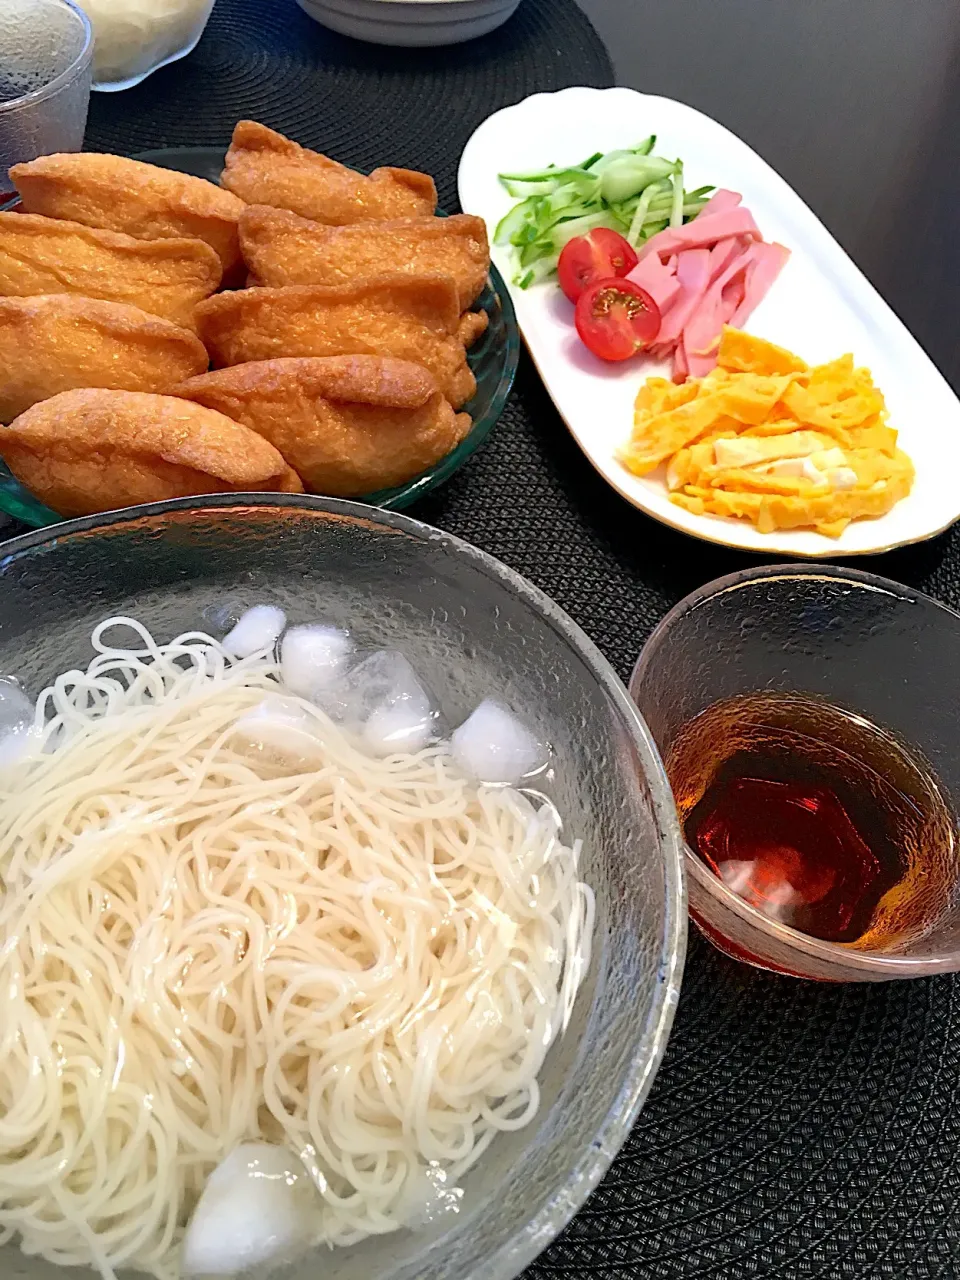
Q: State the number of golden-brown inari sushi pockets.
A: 8